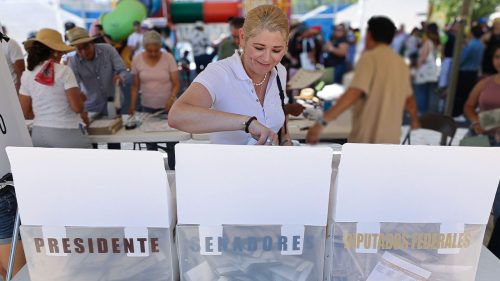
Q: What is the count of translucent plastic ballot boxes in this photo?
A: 3